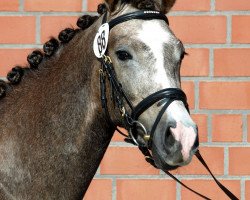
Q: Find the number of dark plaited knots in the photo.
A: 7